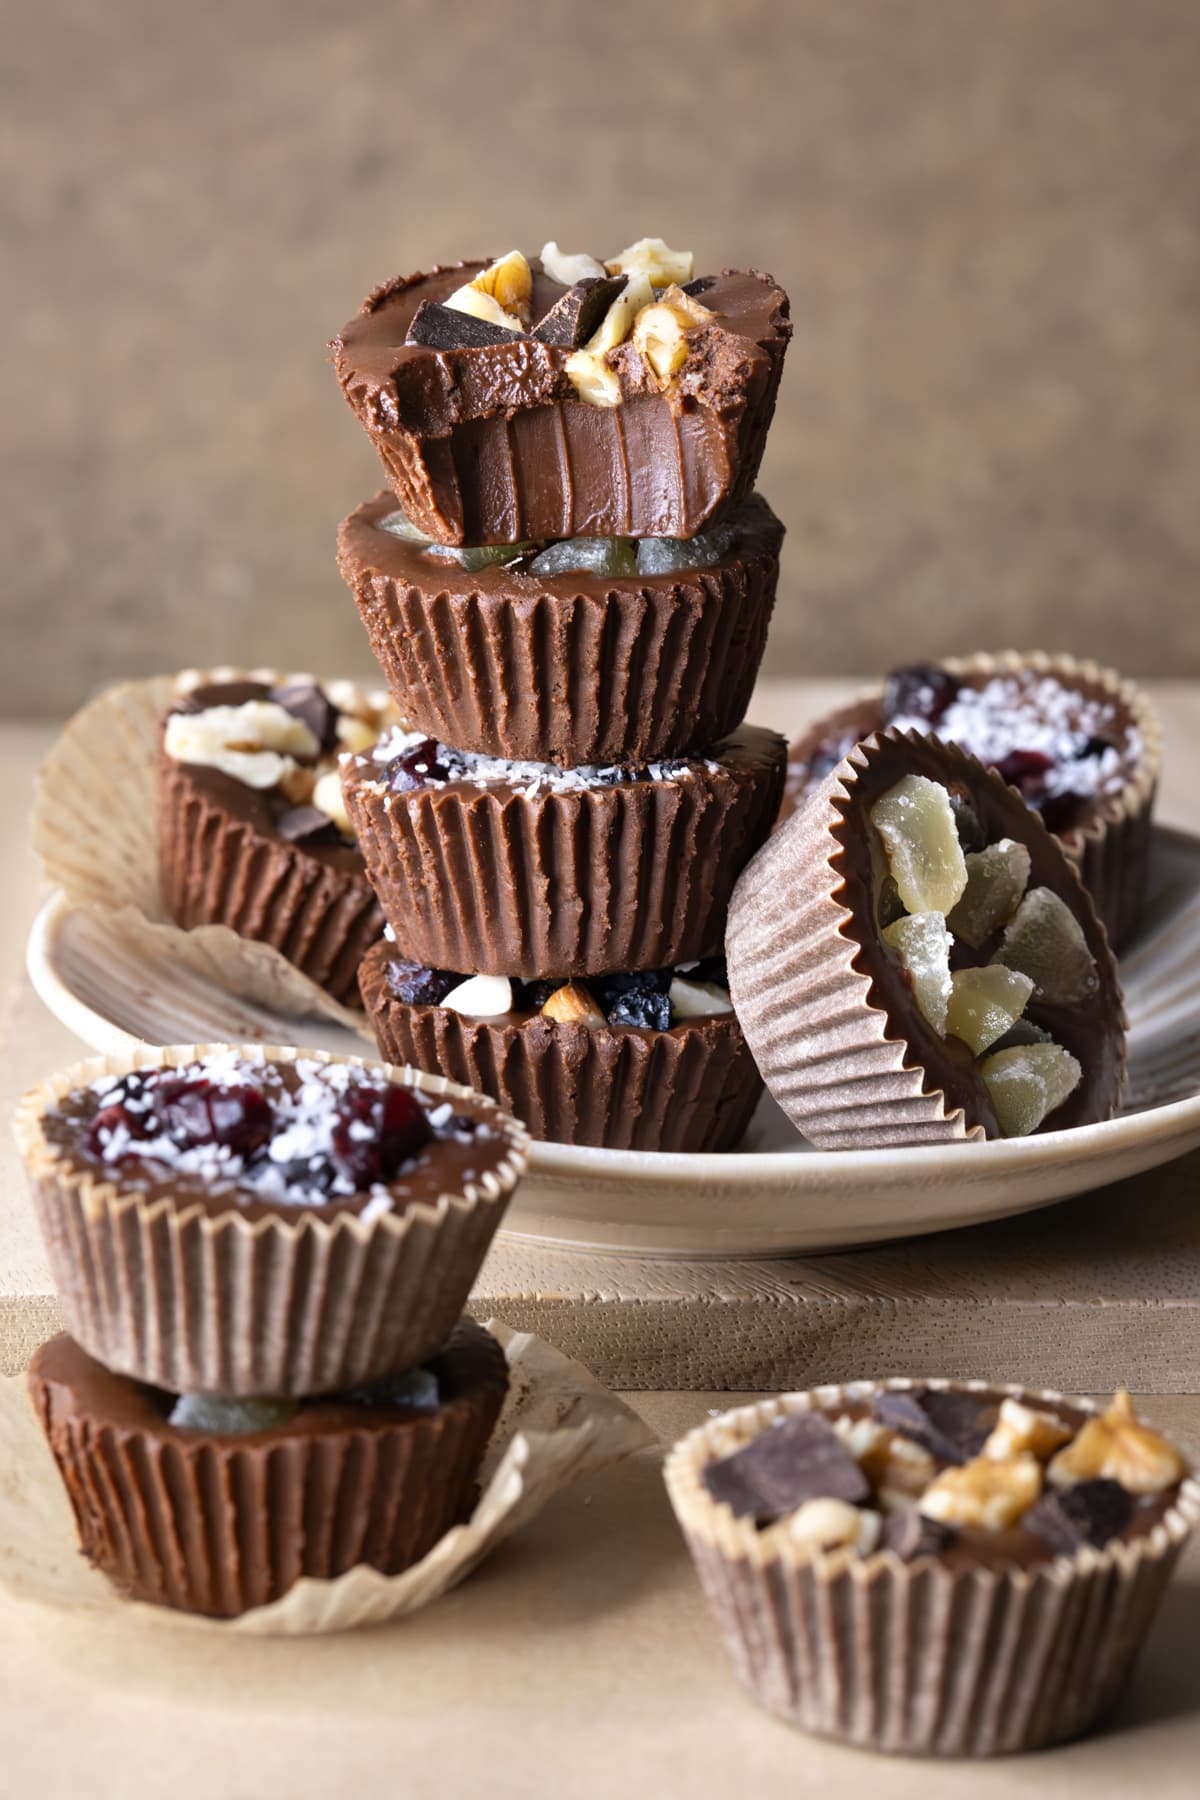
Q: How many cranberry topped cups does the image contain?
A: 3